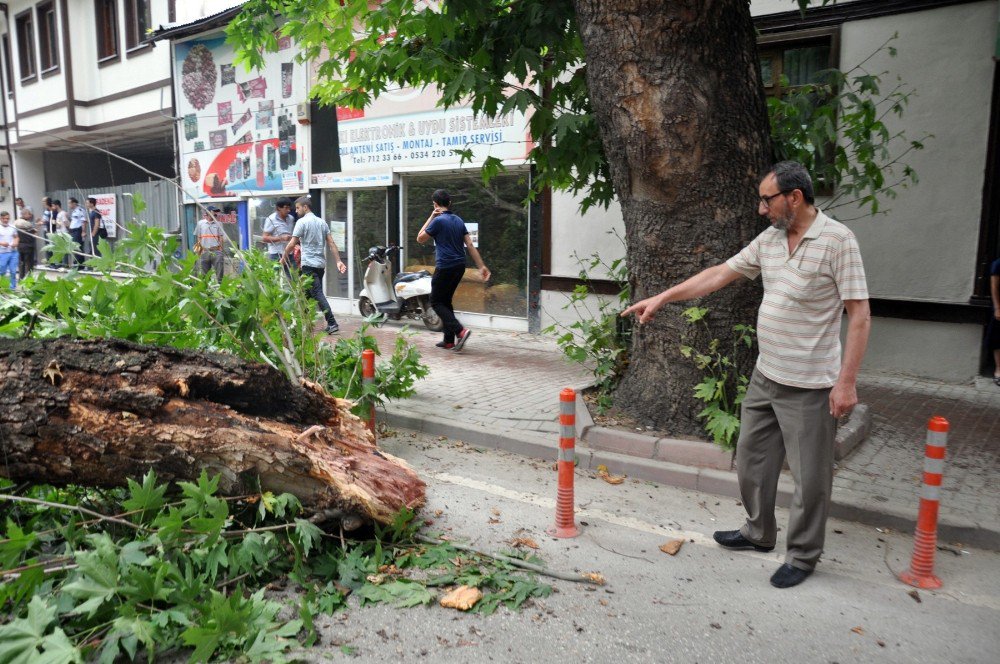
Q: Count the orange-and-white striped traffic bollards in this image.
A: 3